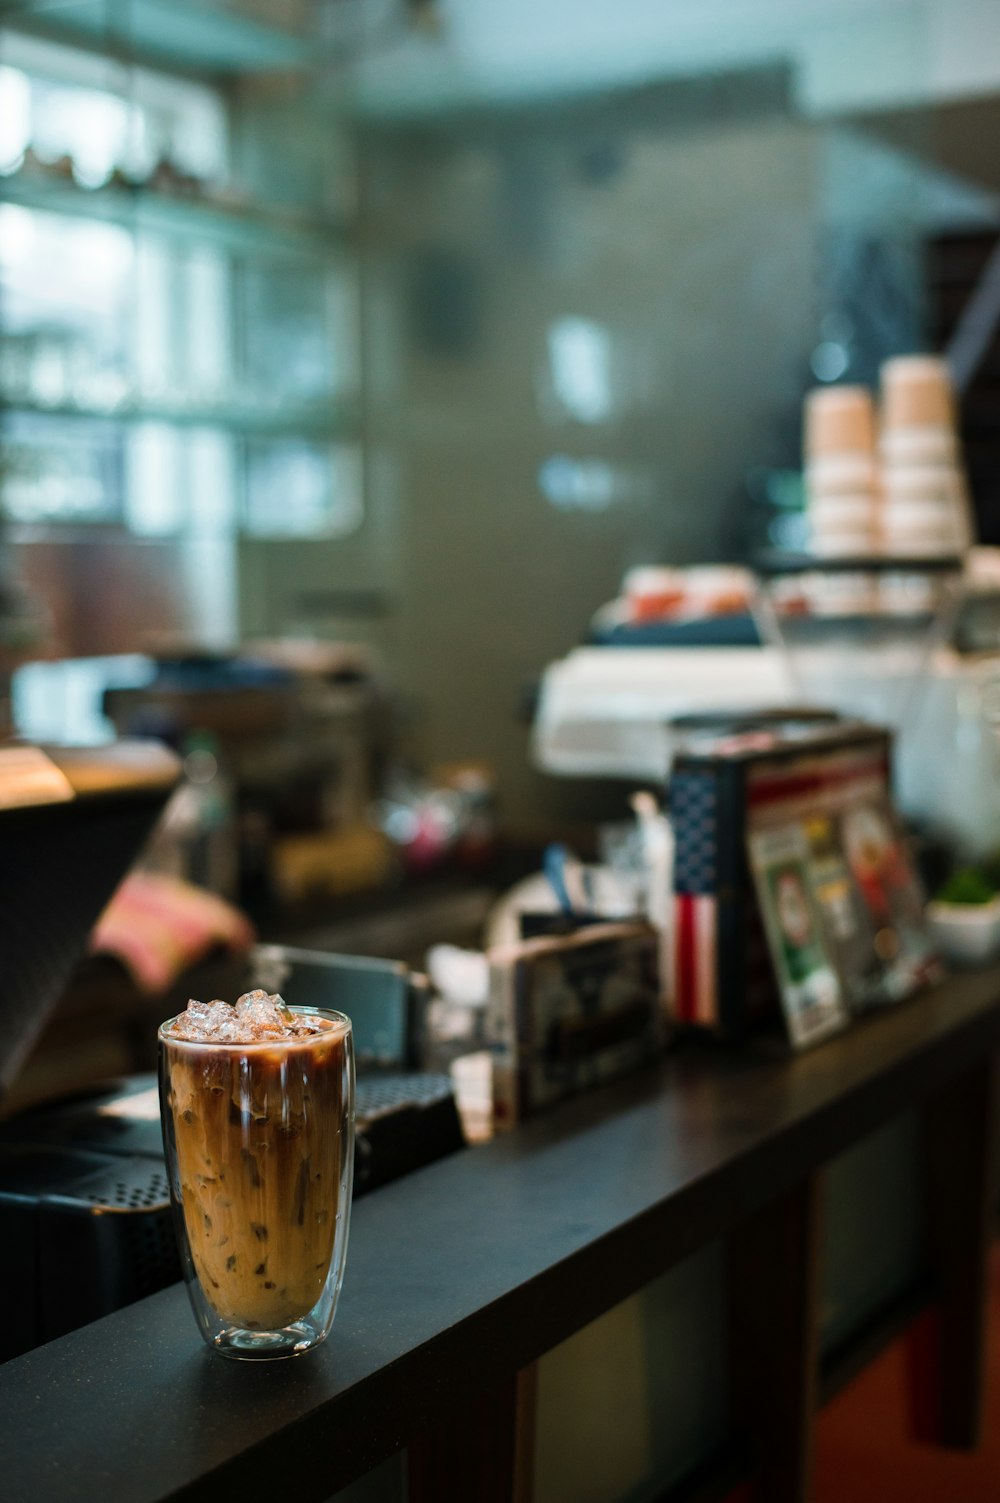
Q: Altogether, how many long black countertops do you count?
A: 1